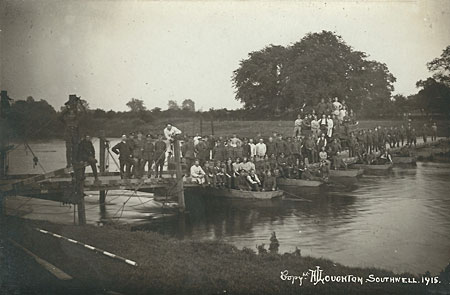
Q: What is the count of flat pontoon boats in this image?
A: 5